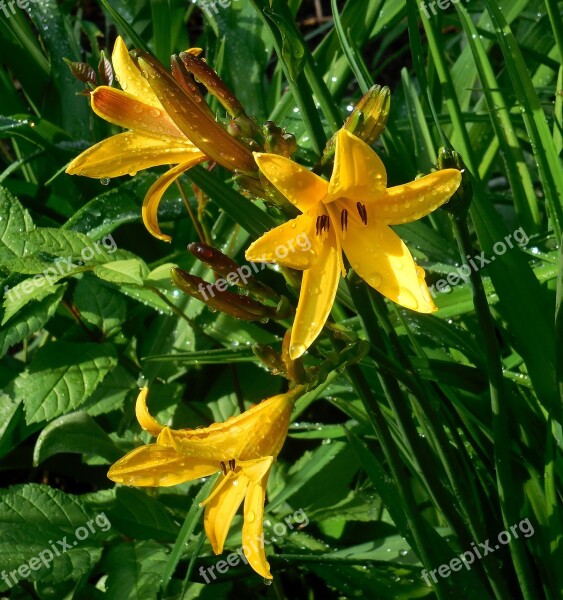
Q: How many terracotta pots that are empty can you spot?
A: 0